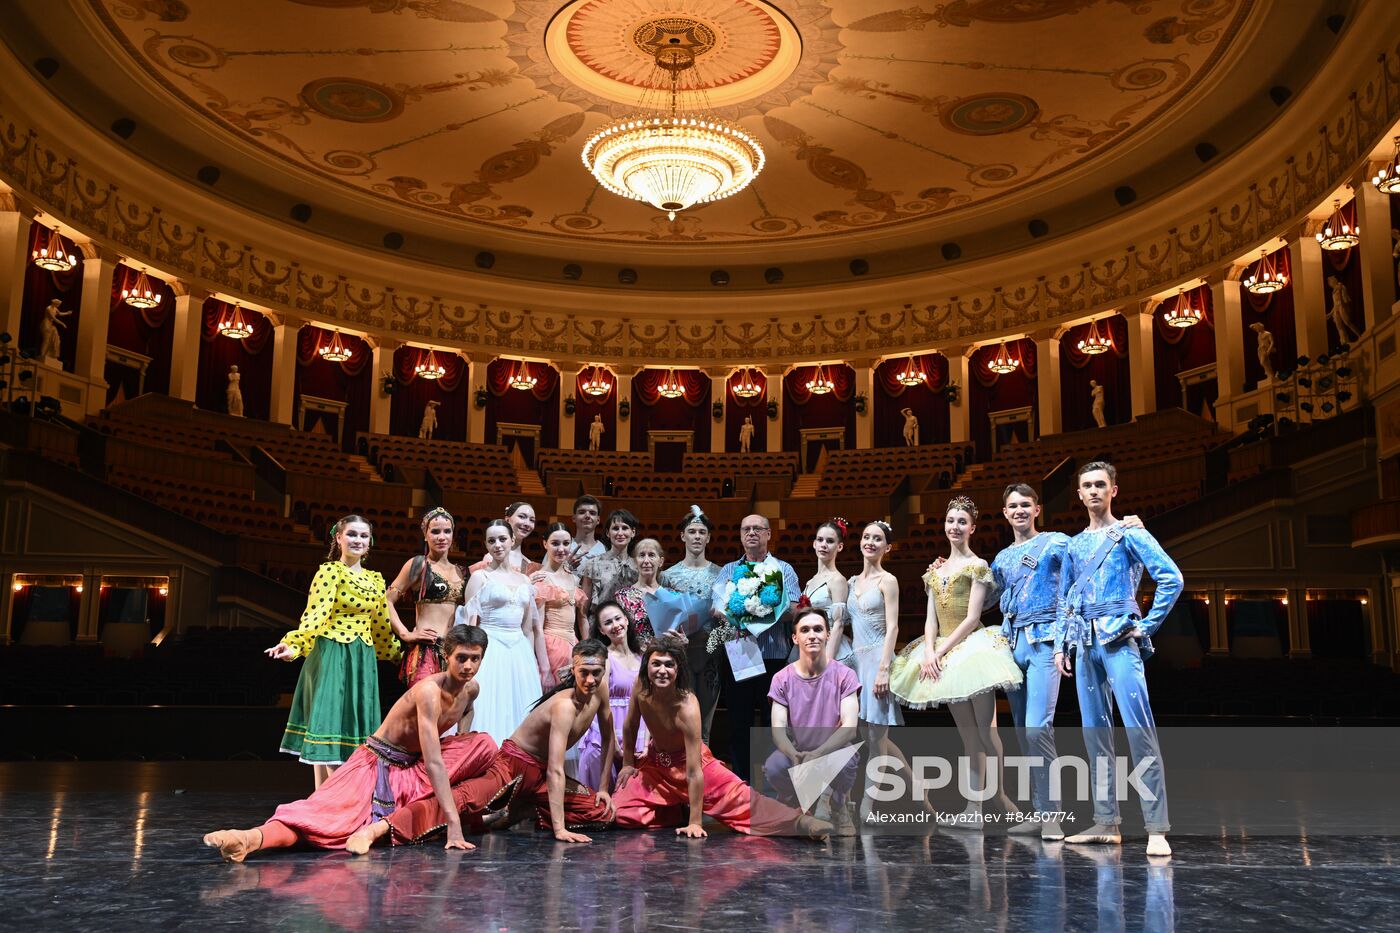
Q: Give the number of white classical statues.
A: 9